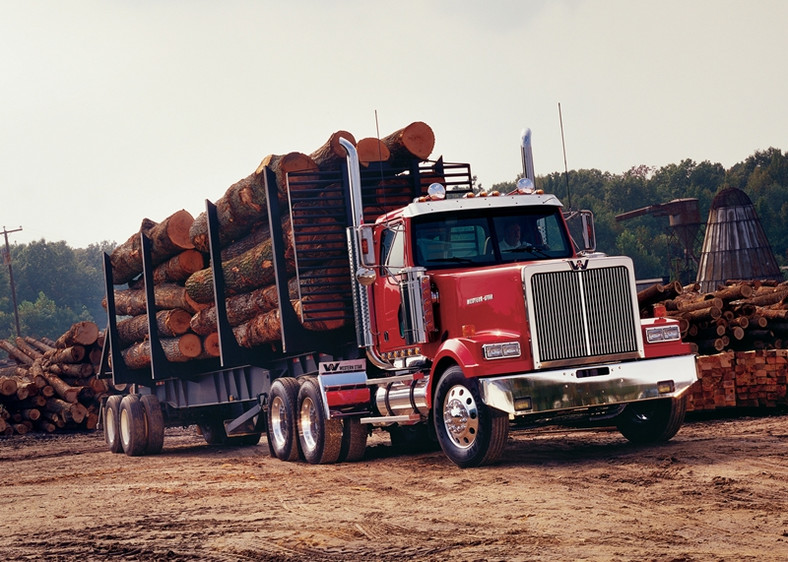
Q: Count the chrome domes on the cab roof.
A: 2